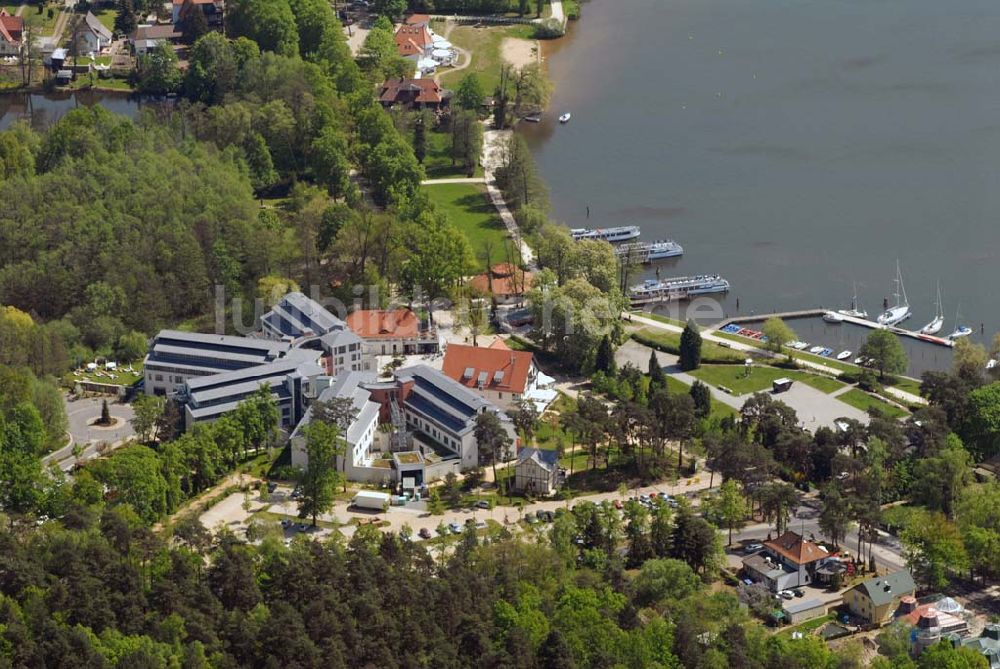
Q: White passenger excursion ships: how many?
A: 3